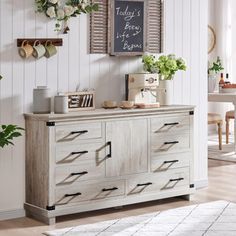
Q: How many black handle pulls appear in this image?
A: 11